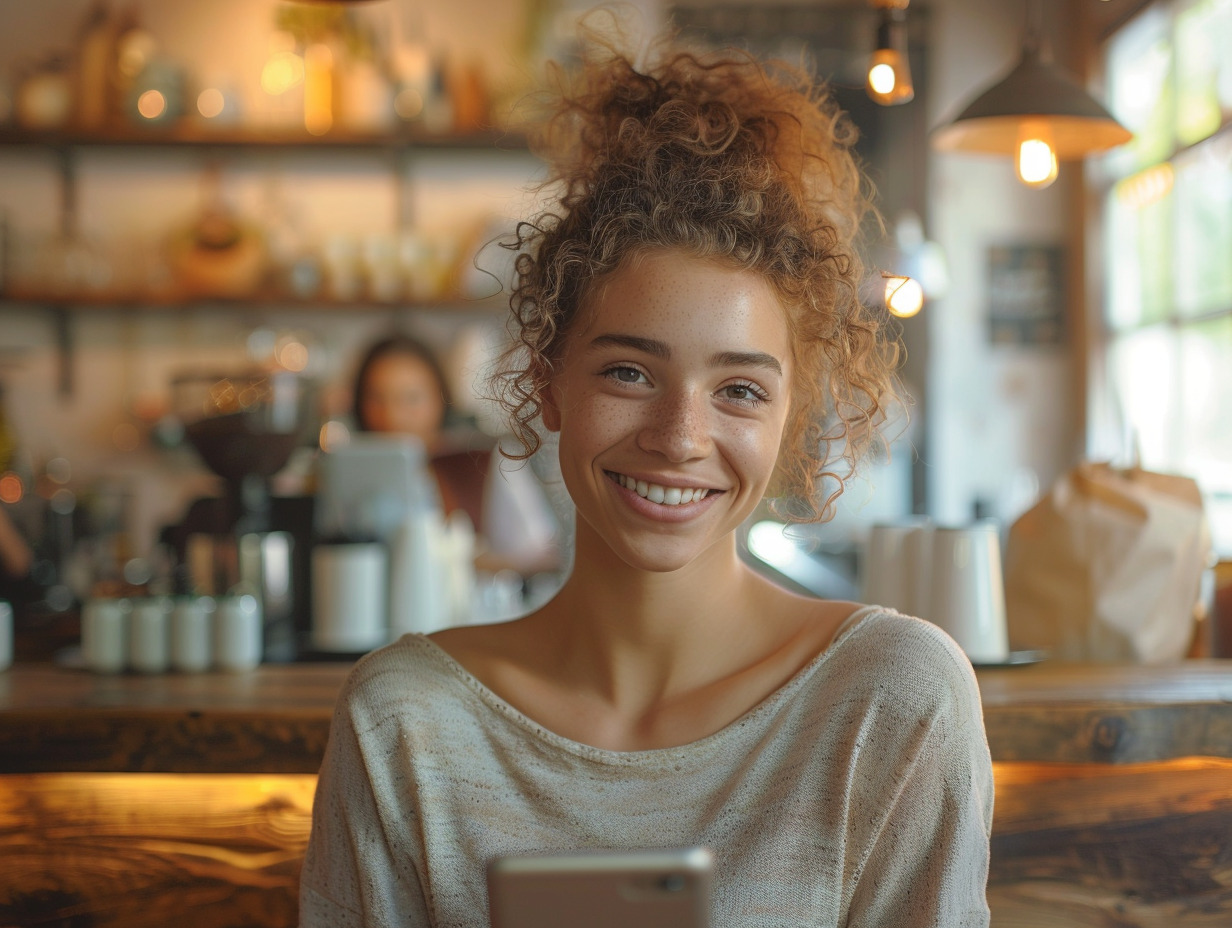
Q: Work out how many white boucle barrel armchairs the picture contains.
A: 0